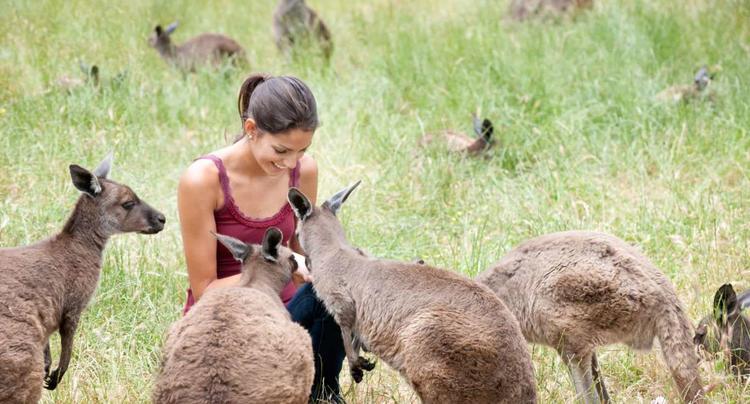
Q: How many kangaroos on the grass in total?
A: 11